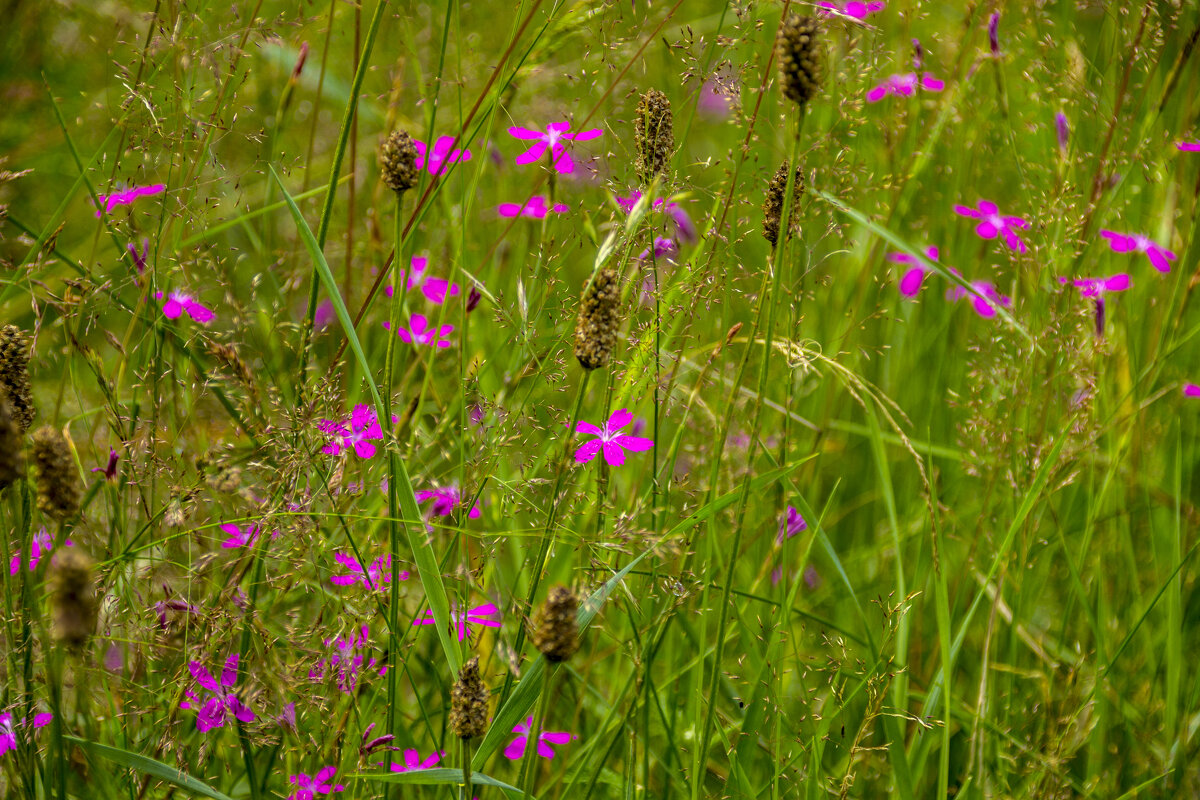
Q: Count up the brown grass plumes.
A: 11